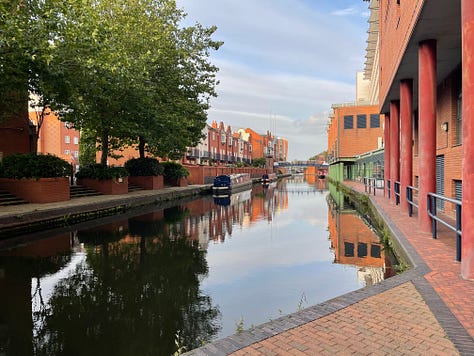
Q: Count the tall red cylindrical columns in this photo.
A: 5